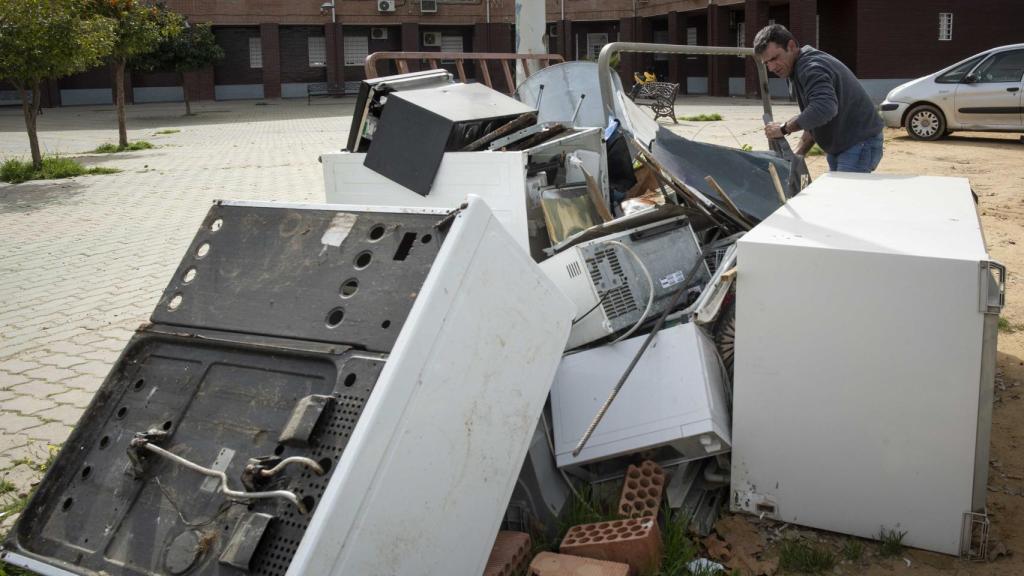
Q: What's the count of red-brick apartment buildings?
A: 1